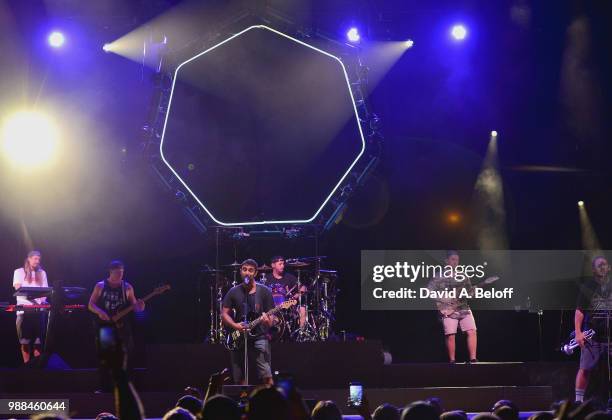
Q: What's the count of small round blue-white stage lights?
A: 3